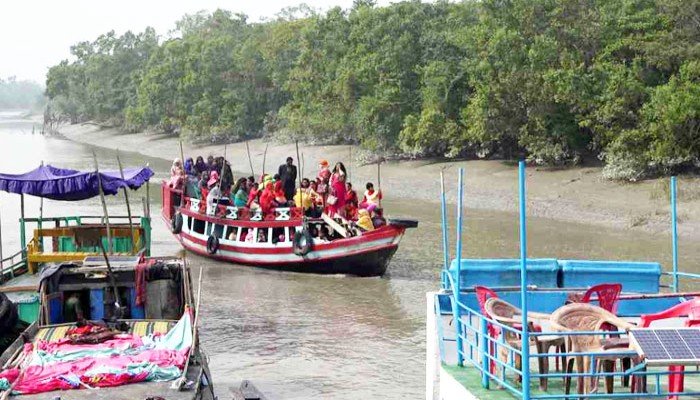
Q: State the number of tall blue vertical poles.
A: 4